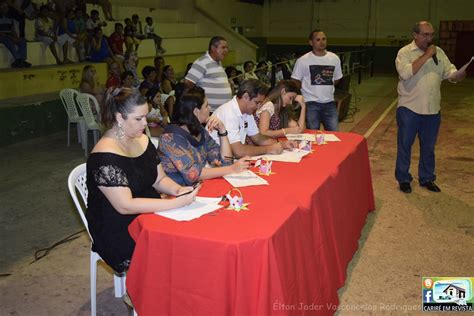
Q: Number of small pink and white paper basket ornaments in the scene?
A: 4